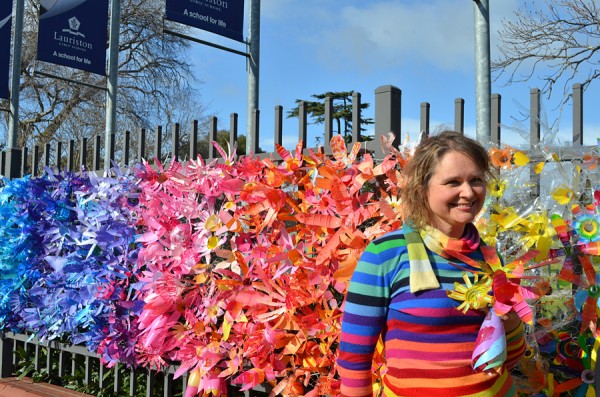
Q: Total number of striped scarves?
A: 1